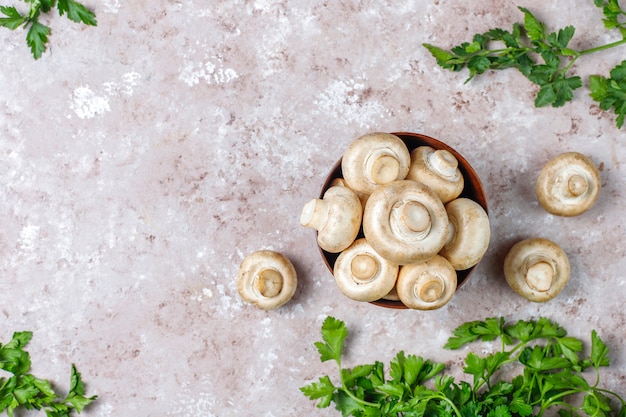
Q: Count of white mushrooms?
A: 10